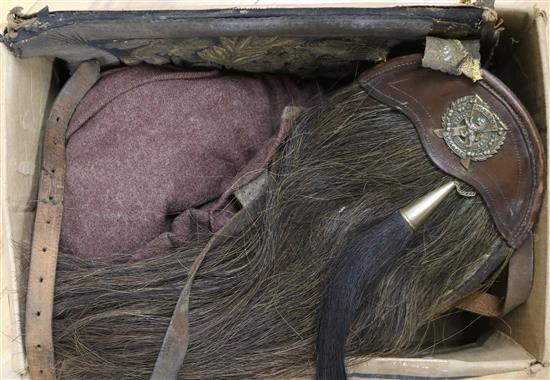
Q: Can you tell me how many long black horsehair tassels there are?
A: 1